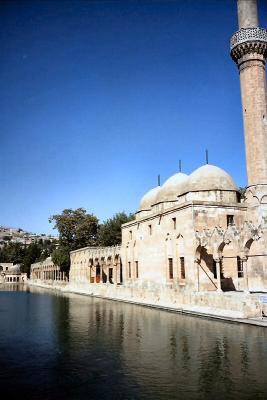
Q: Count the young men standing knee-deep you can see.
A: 0